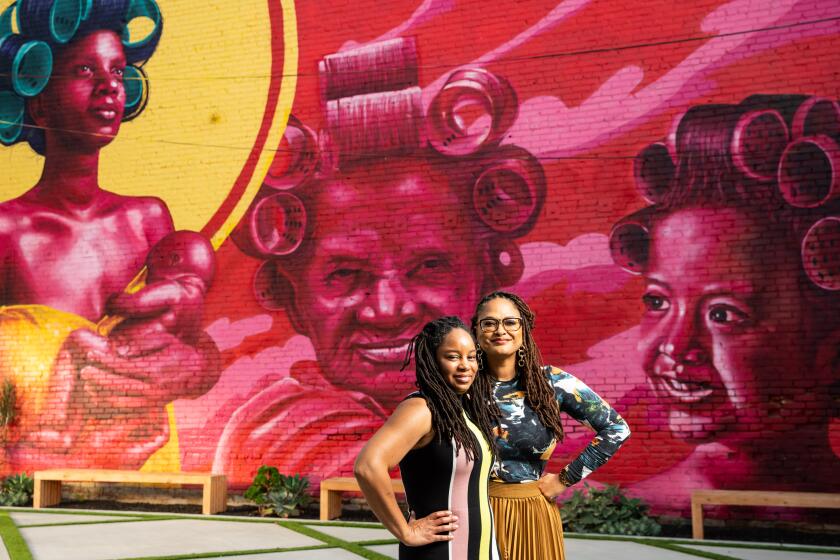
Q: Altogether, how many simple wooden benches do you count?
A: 3